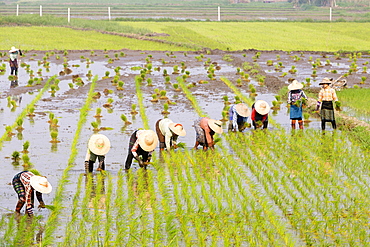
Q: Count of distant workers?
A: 1